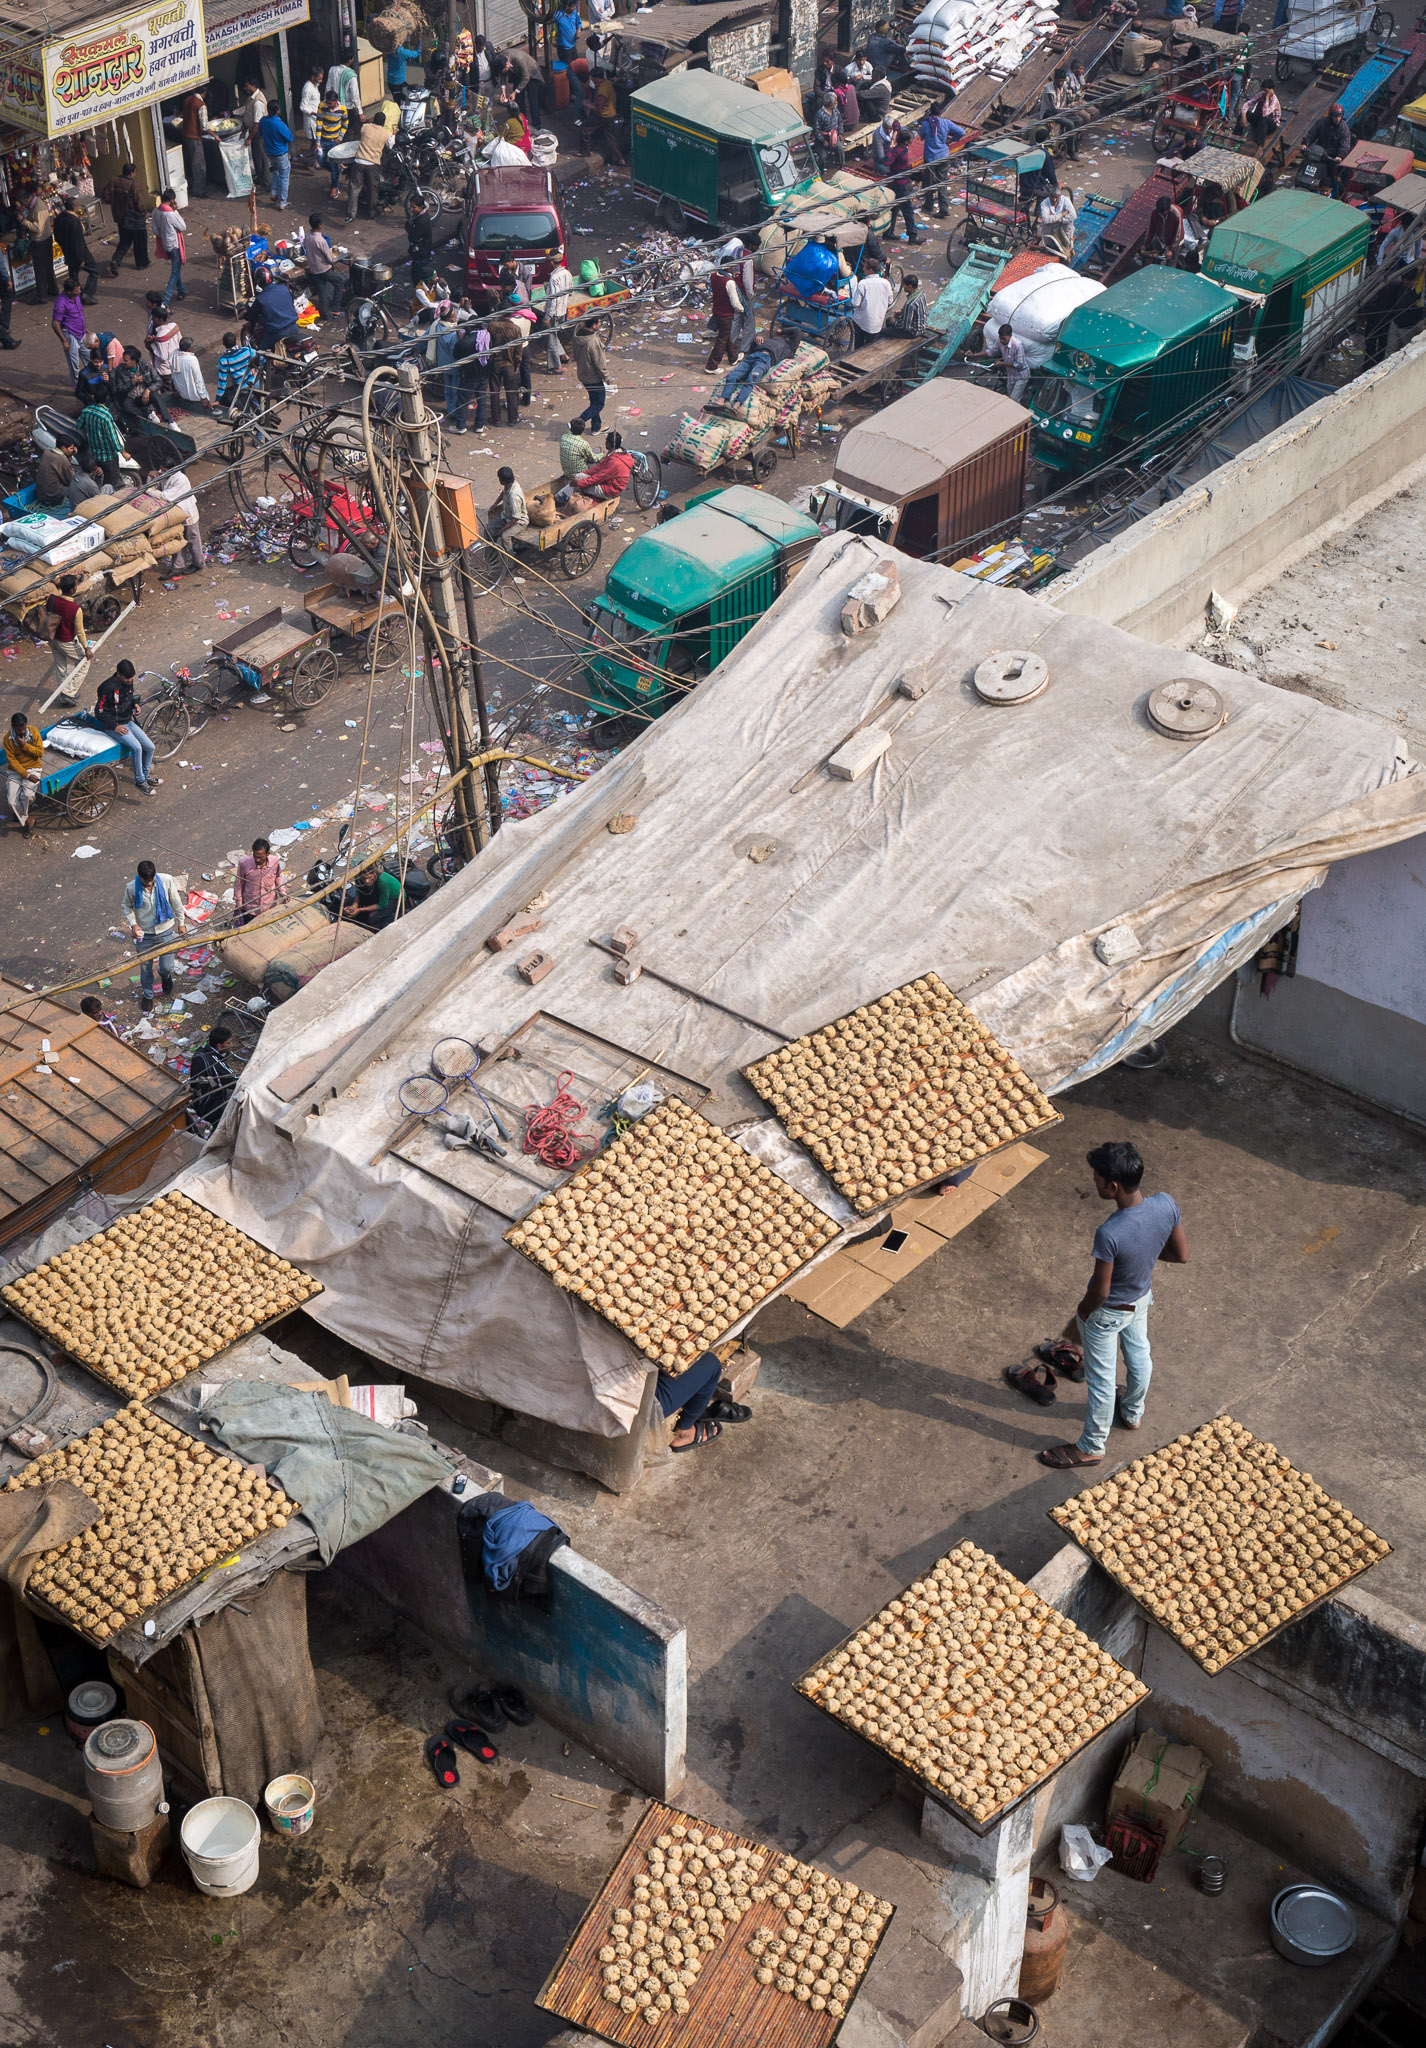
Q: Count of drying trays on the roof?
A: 7